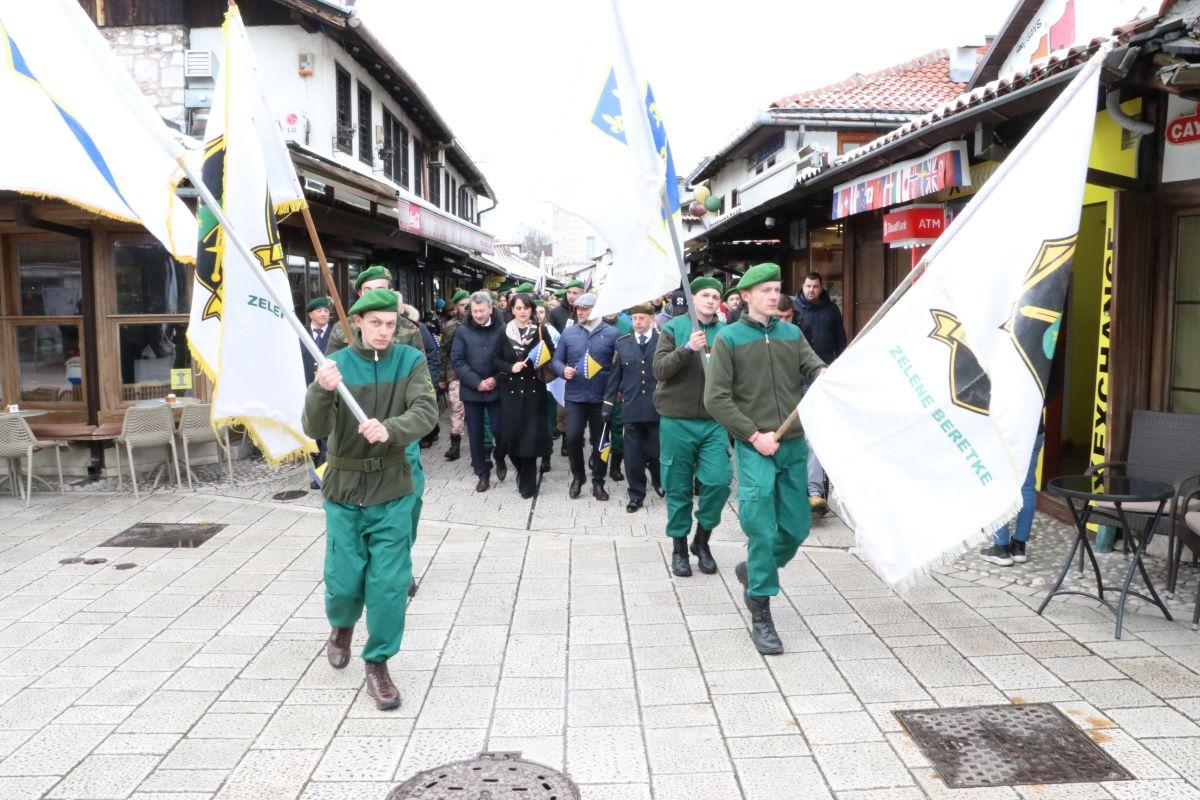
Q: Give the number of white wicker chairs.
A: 3